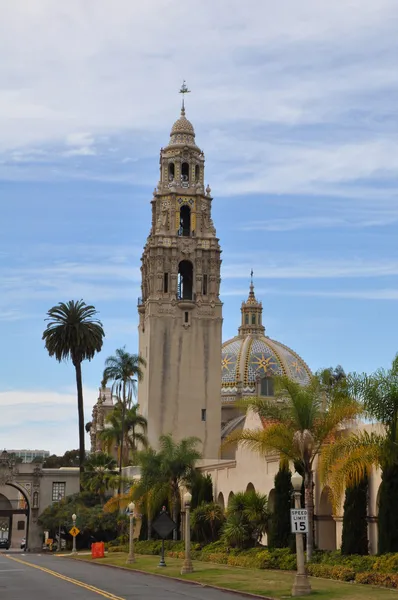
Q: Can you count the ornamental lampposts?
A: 4